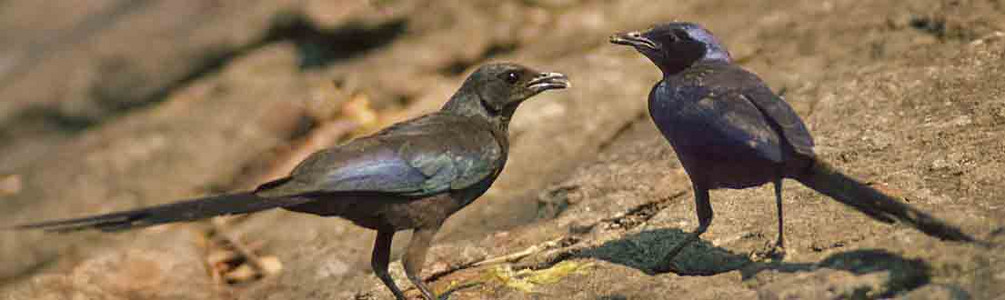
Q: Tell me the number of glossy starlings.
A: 2